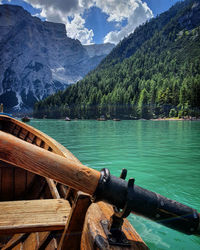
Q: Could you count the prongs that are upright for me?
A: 2